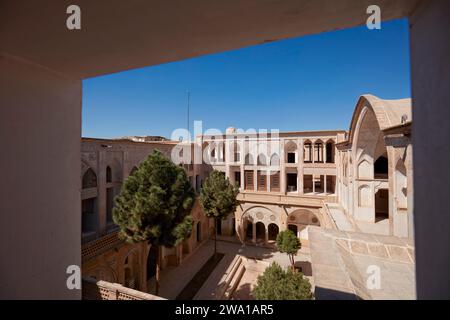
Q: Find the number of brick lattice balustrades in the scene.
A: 2